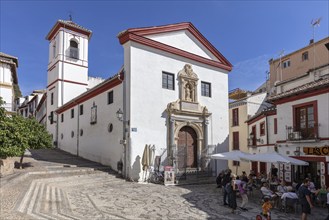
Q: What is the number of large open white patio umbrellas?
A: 2